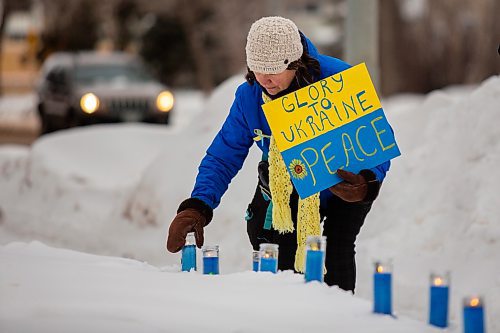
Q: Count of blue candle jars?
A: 8